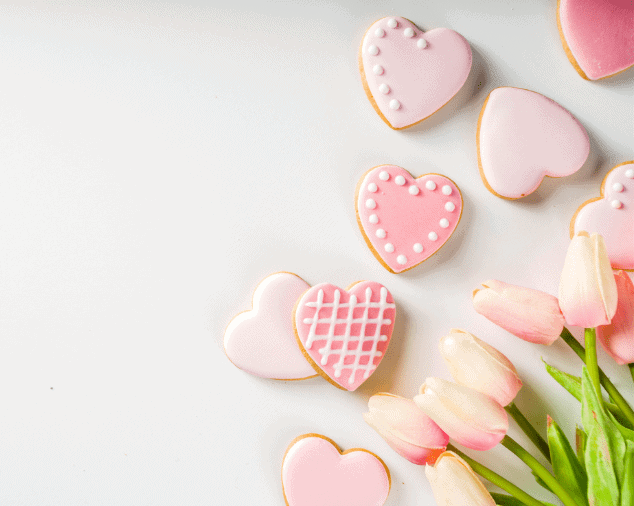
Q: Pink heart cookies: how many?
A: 8